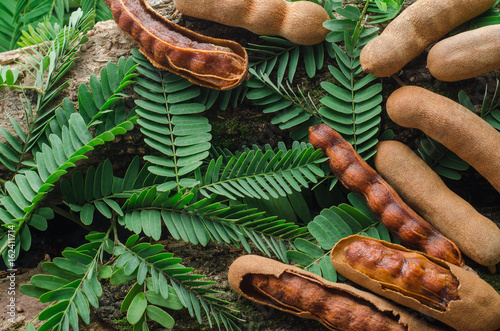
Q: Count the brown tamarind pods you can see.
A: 9